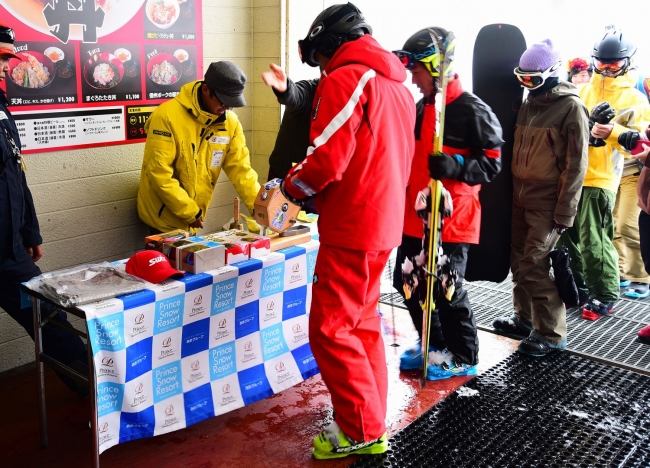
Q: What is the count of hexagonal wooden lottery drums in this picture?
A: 1